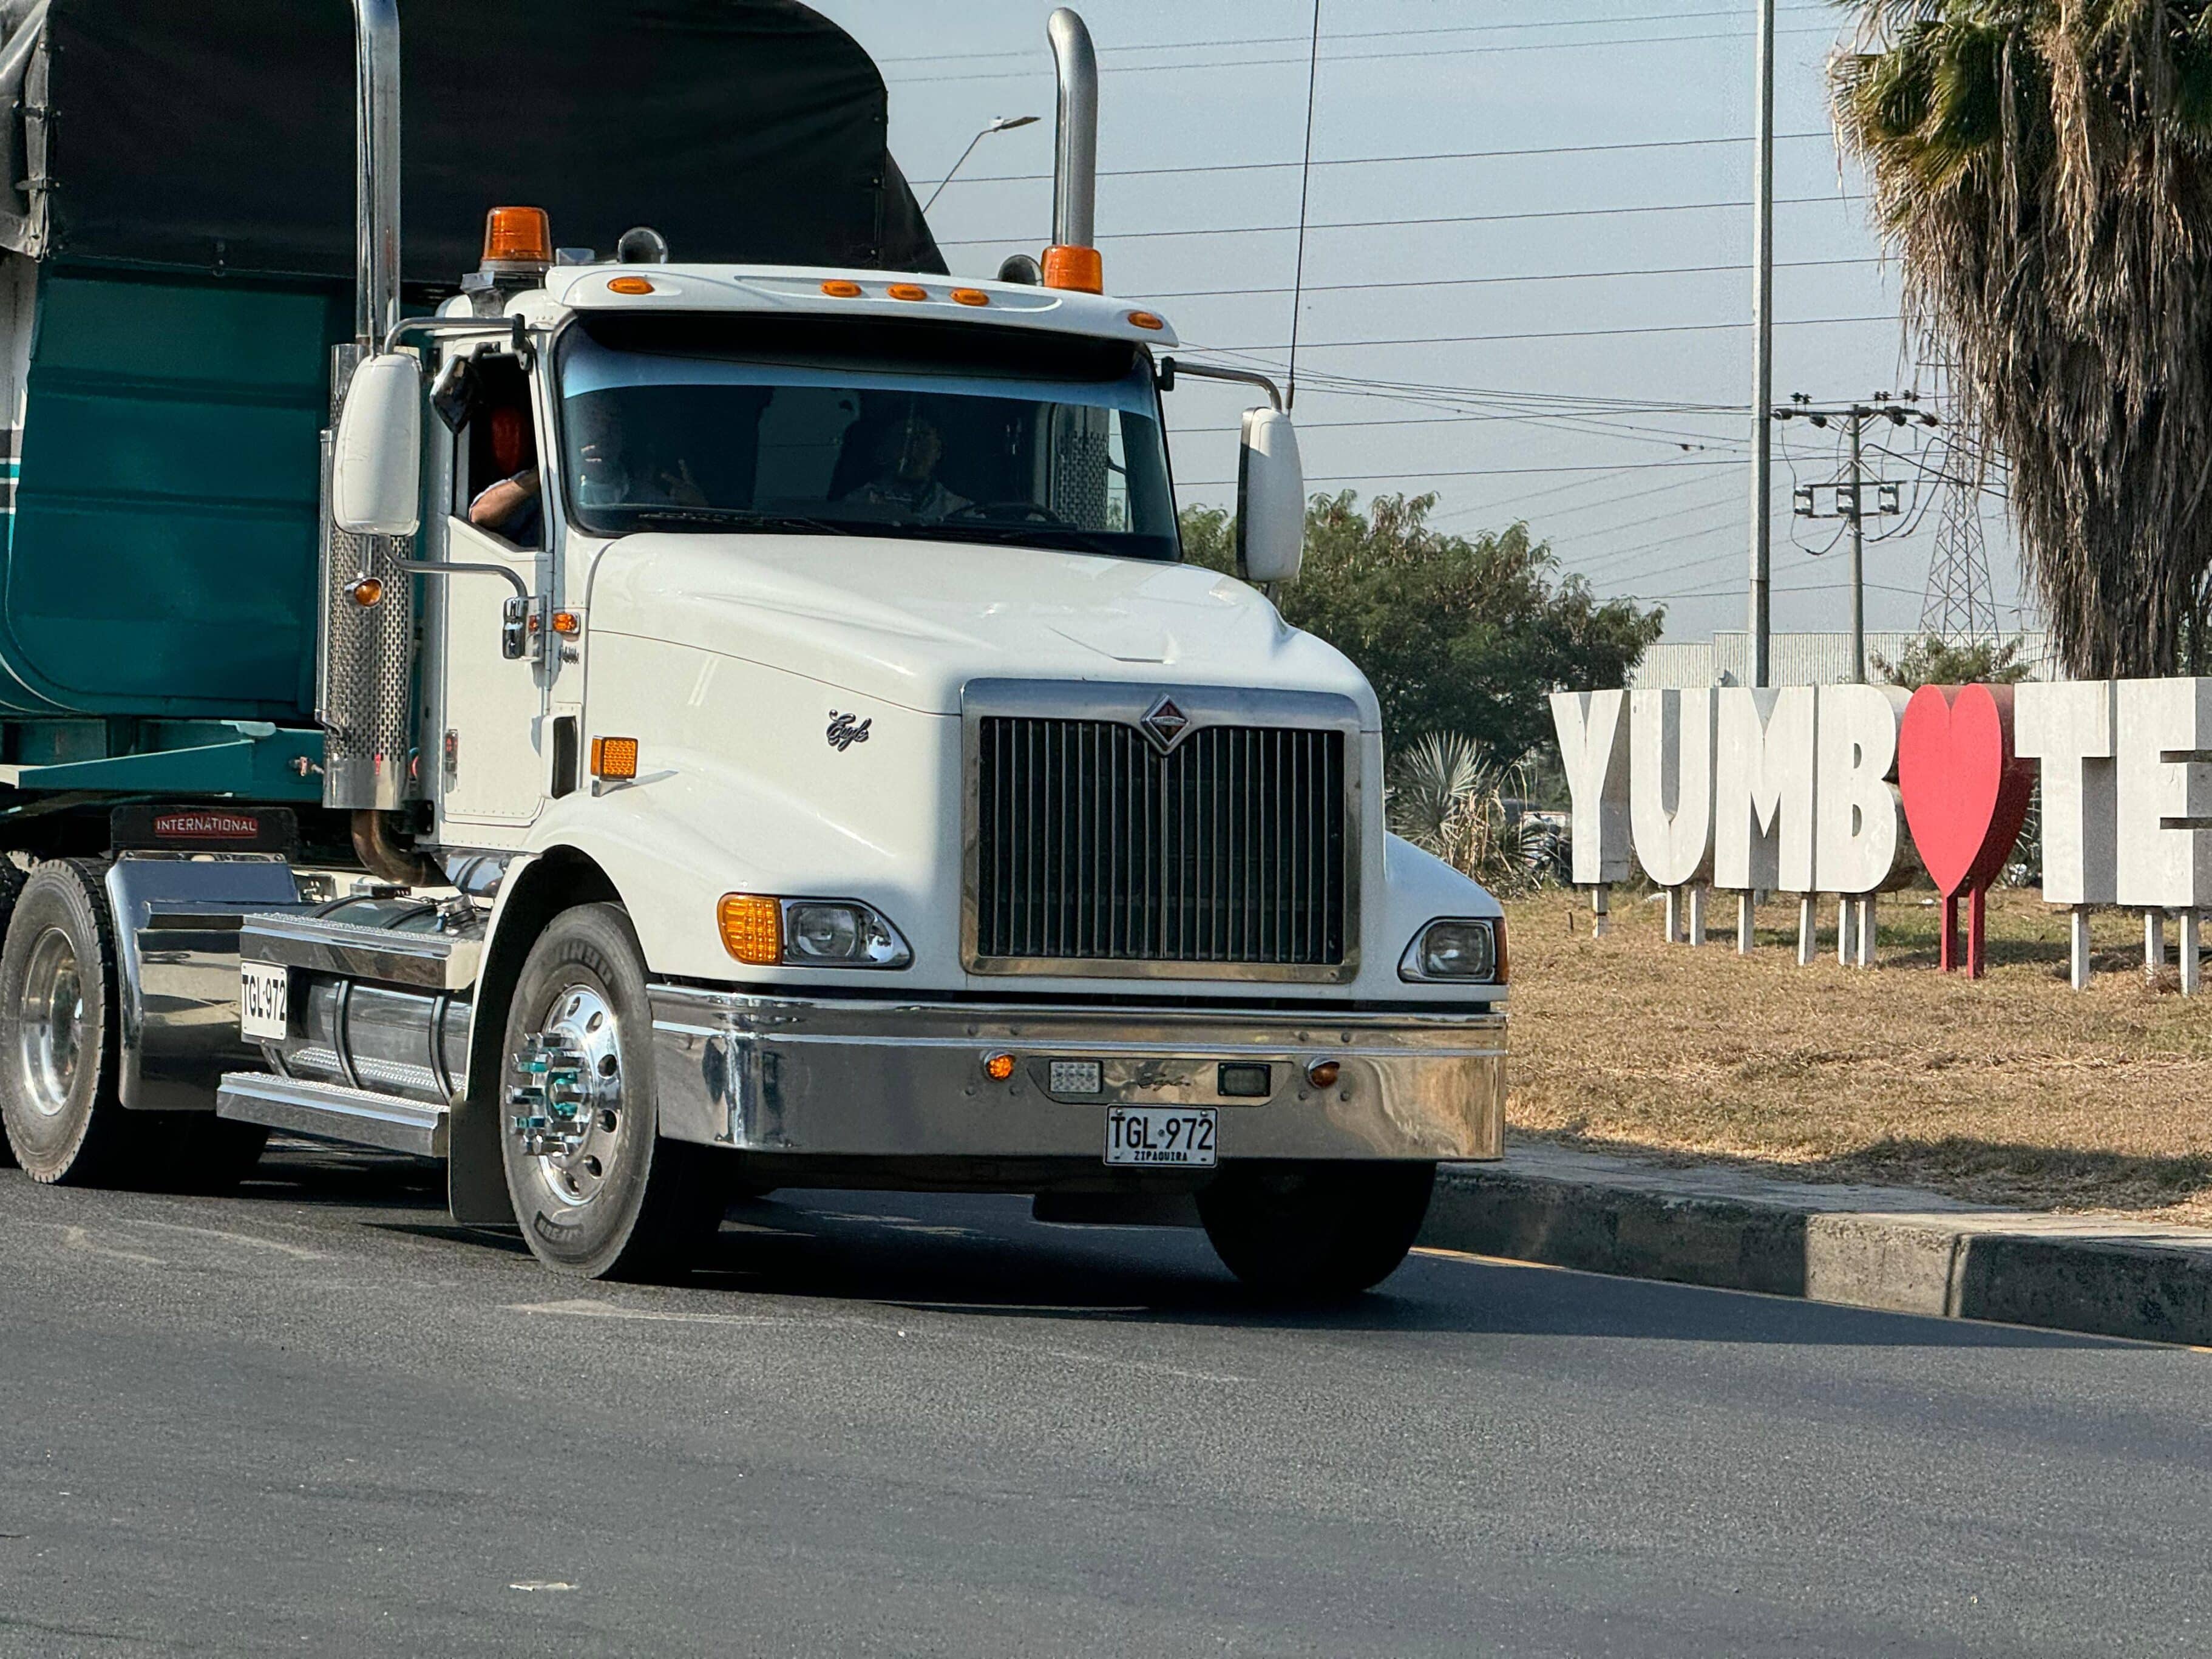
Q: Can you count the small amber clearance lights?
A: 5